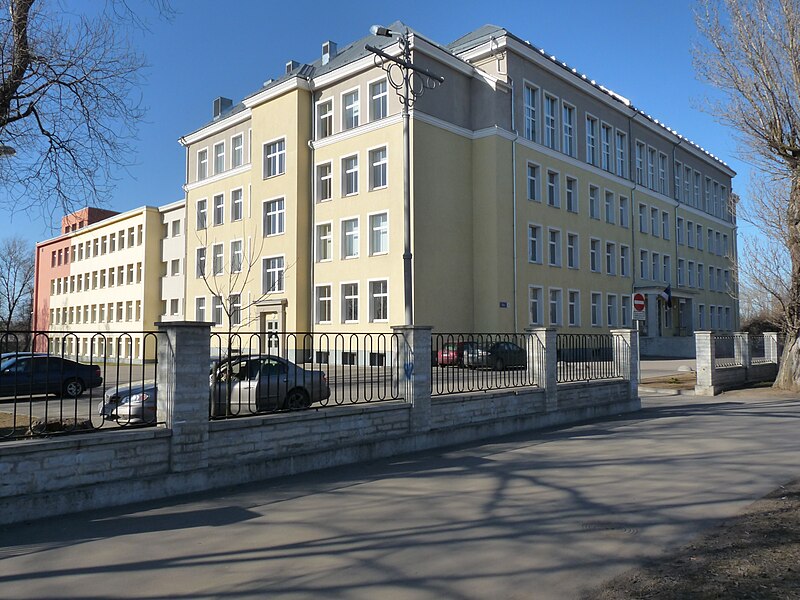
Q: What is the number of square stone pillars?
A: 7